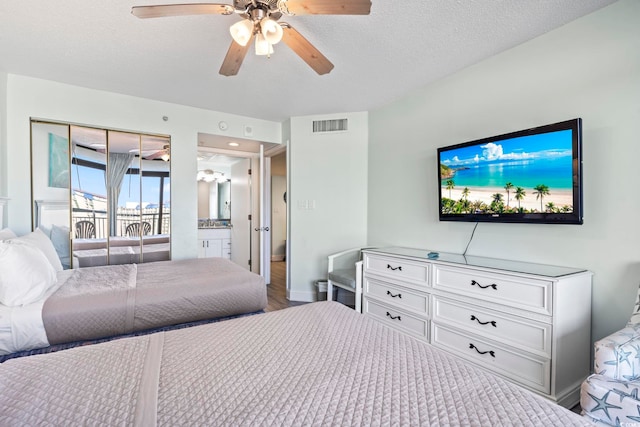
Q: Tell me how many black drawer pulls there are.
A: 6